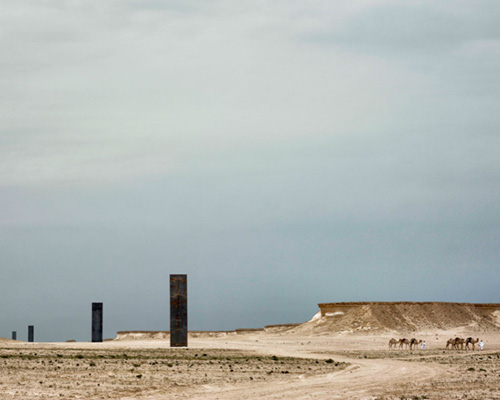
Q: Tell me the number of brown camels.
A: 6